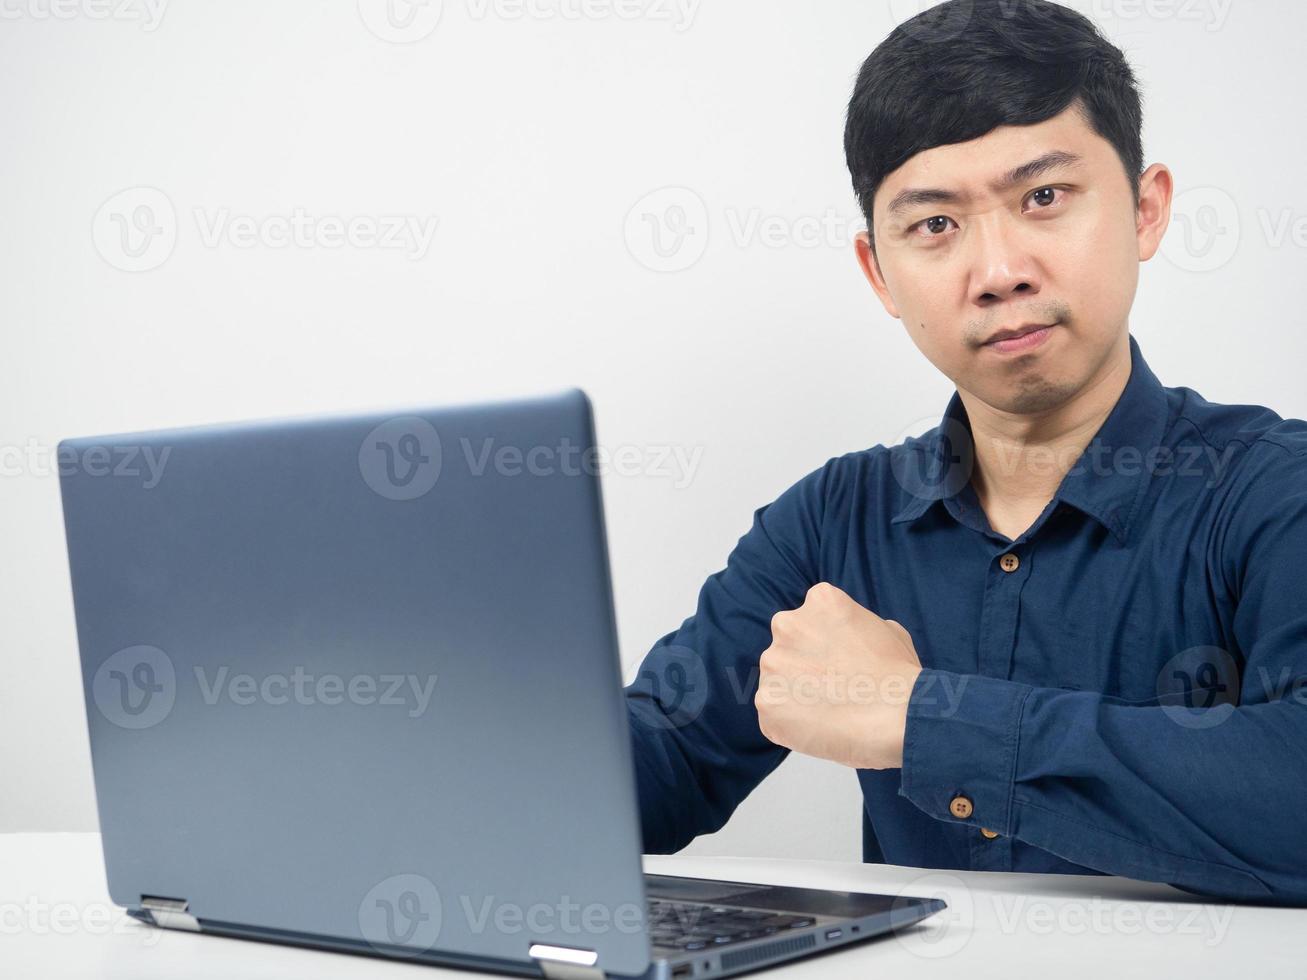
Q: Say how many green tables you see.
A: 0